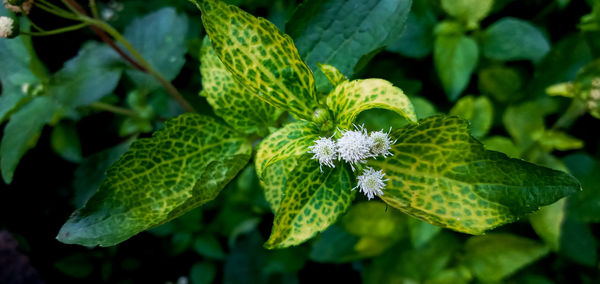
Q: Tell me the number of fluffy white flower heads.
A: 4